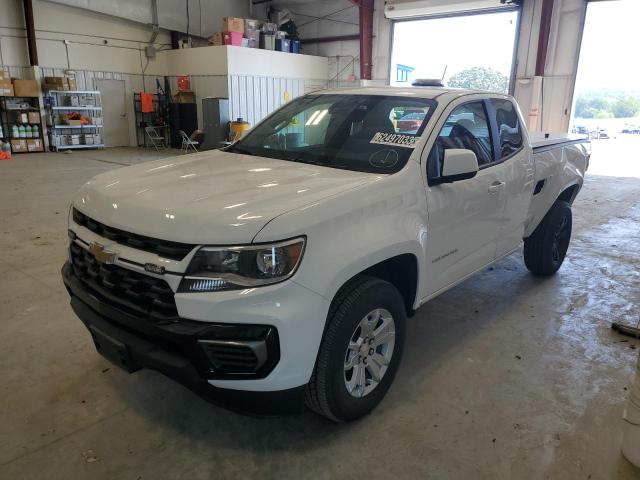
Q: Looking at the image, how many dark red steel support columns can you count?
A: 3